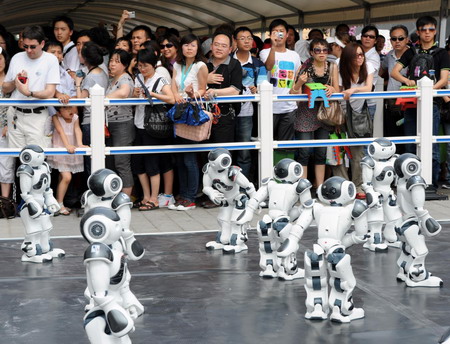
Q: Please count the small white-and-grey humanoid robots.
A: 8